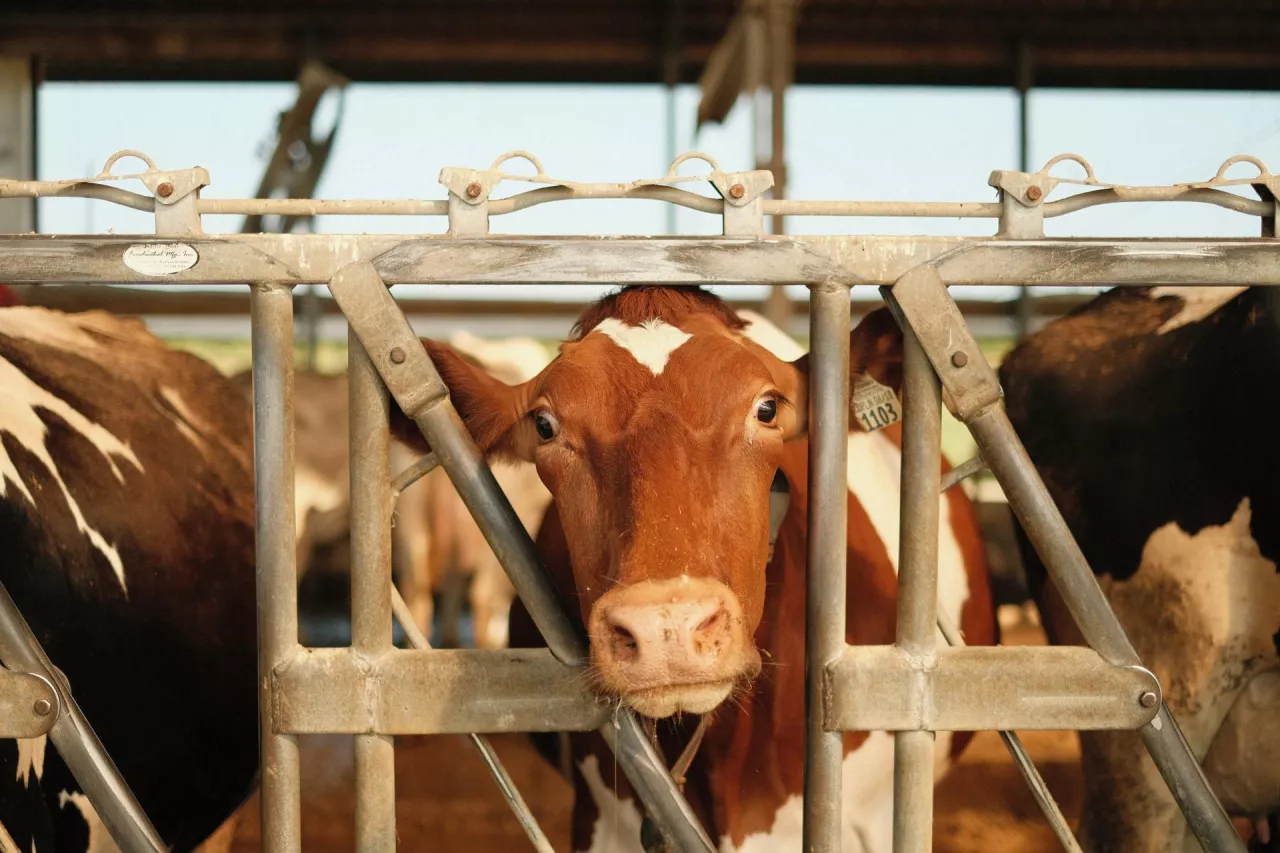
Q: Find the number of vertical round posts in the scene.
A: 4